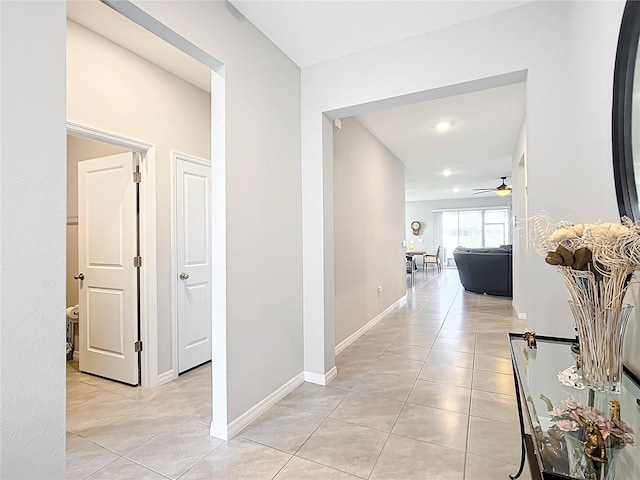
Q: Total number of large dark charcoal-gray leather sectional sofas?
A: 1